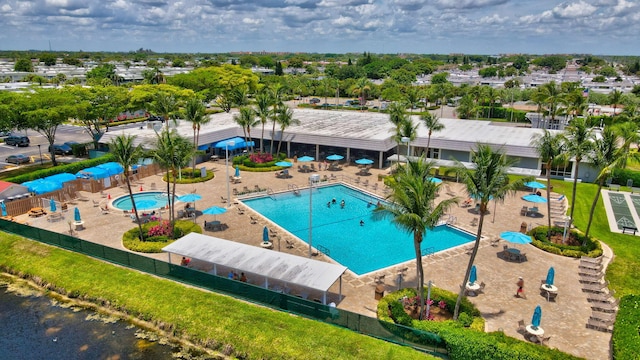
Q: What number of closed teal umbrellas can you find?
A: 8